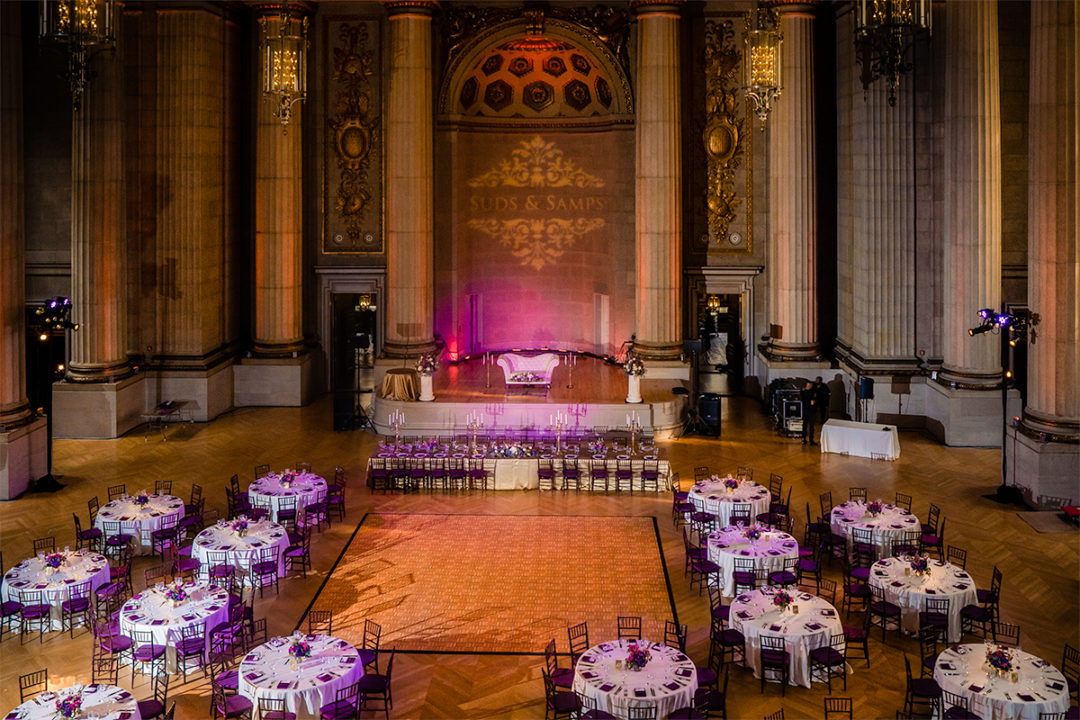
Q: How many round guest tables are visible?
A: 14